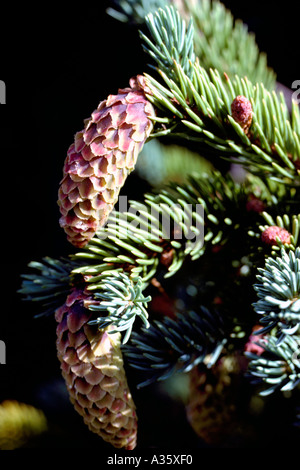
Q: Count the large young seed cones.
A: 2